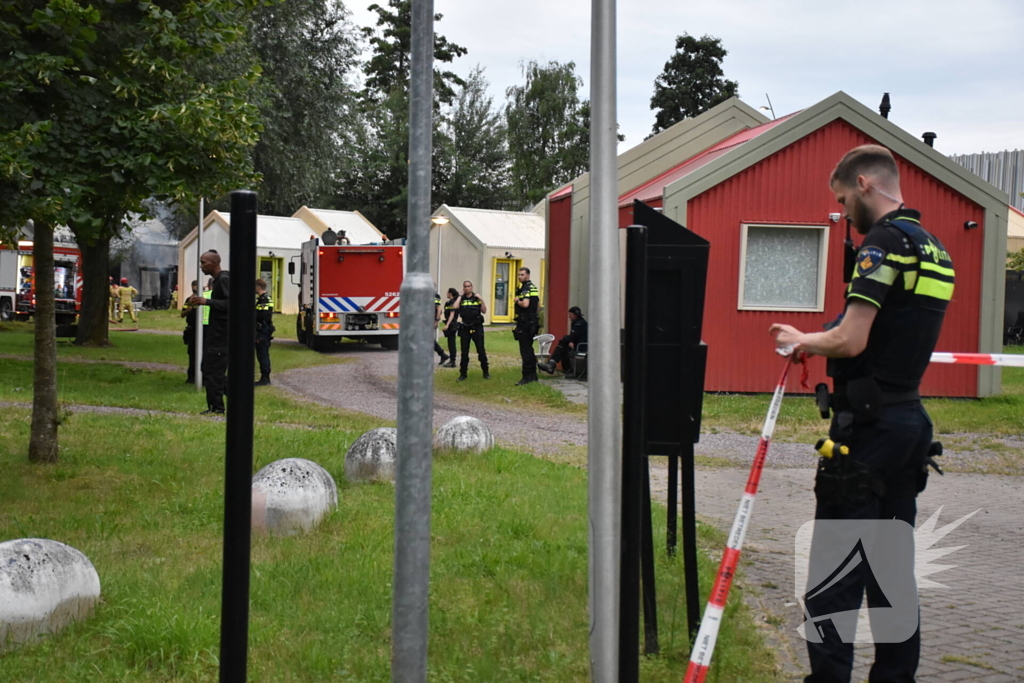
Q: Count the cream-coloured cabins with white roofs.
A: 3